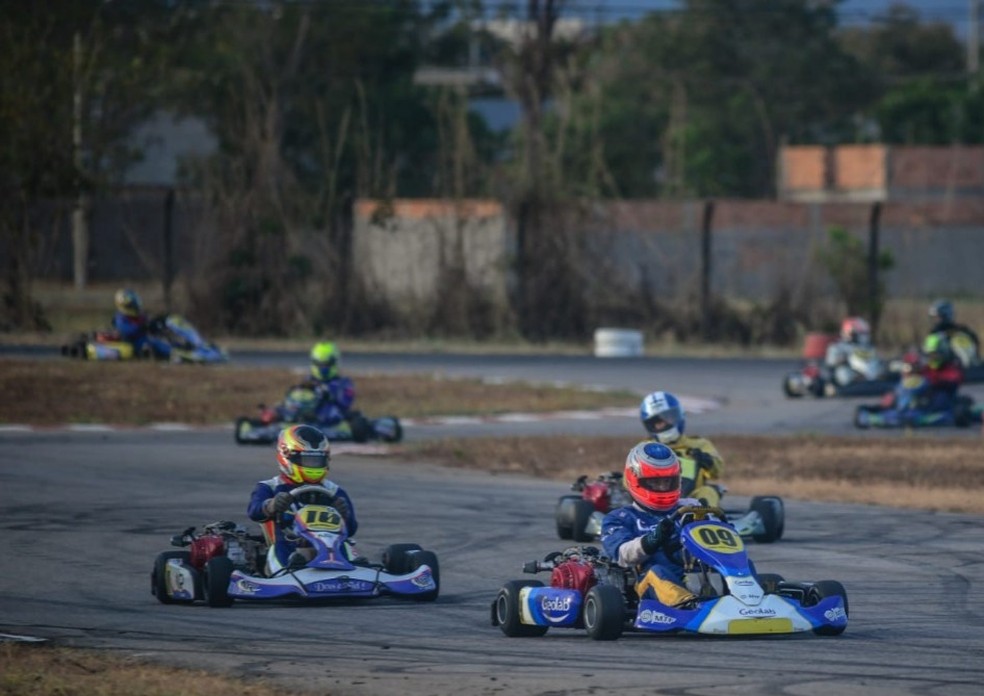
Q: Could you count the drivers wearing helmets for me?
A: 8